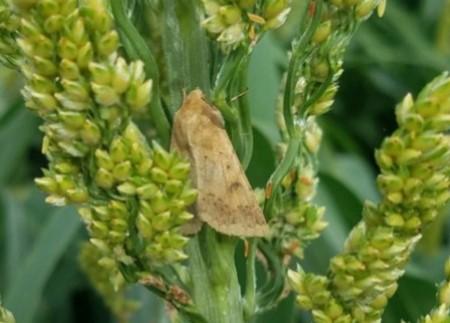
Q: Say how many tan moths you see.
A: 1